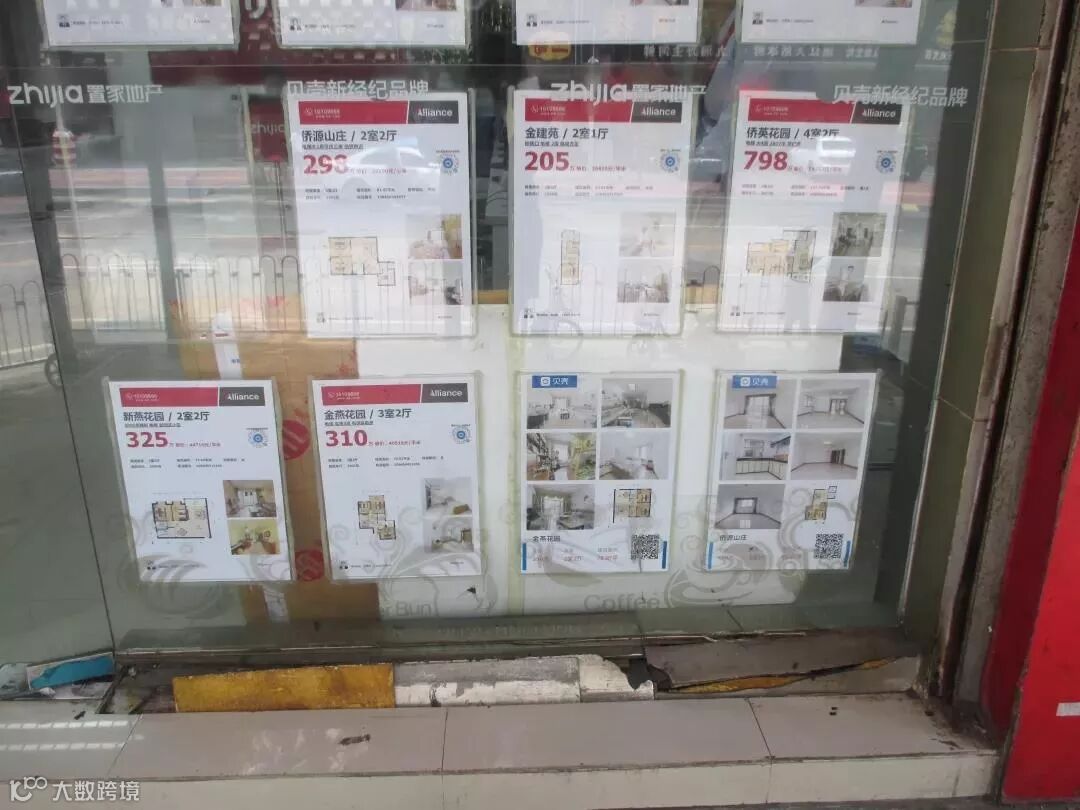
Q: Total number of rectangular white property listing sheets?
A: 11